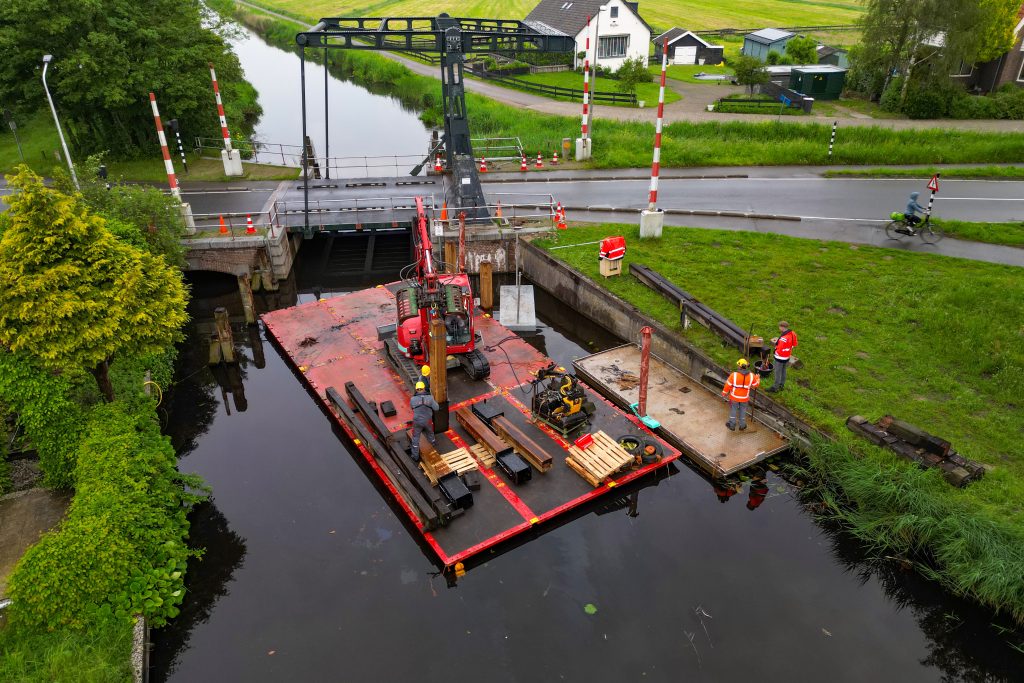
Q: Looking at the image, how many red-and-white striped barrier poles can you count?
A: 4